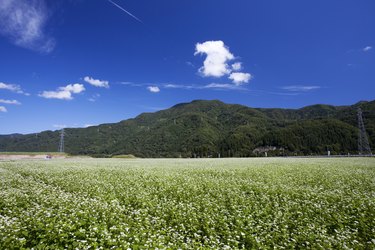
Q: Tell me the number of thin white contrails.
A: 1